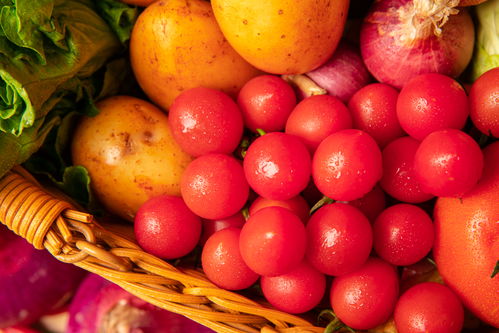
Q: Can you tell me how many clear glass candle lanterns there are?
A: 0